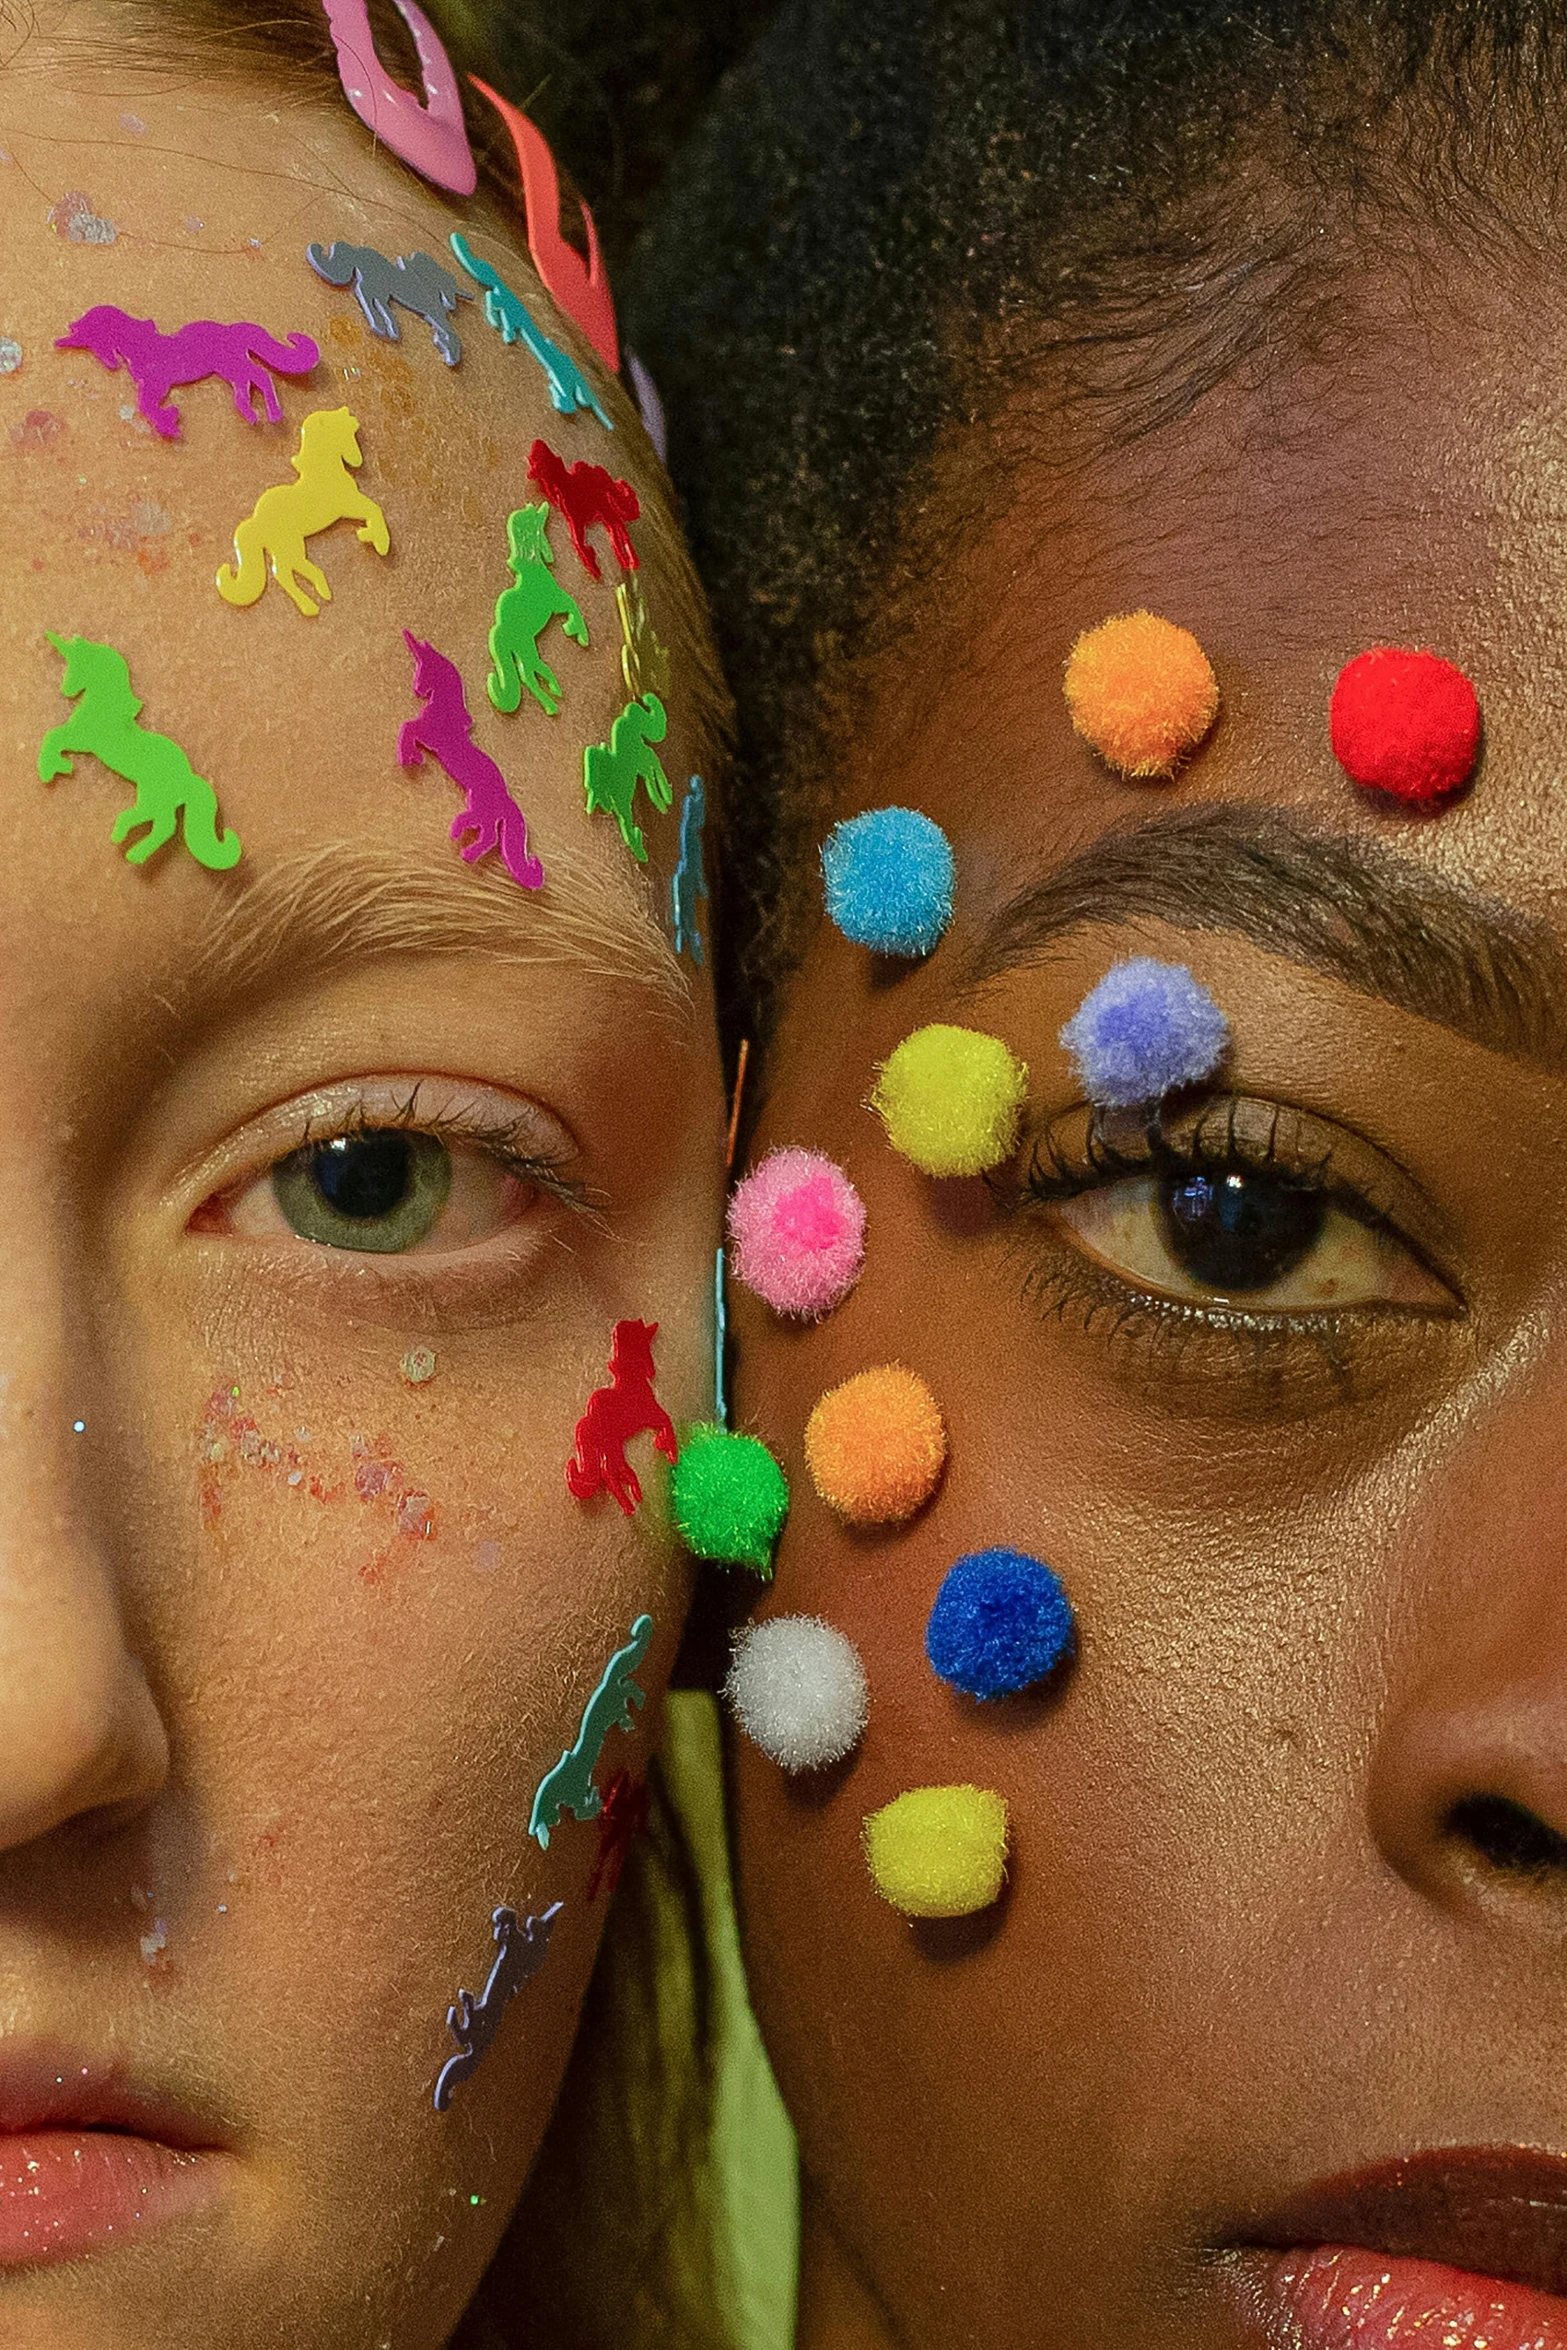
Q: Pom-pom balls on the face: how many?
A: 11